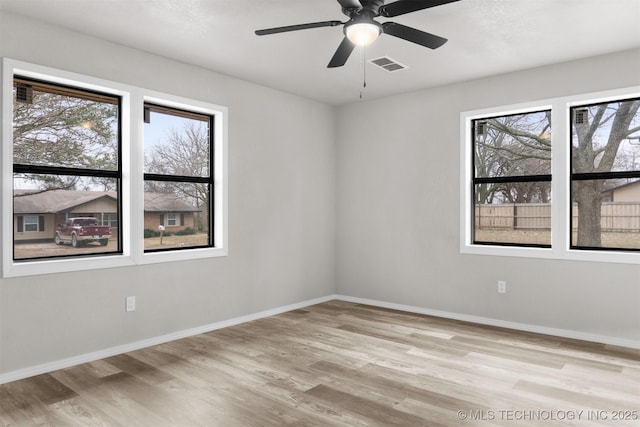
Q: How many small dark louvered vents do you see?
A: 1